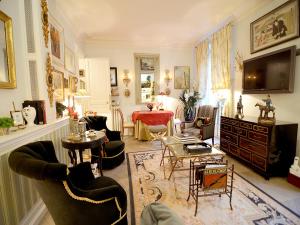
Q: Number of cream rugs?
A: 1